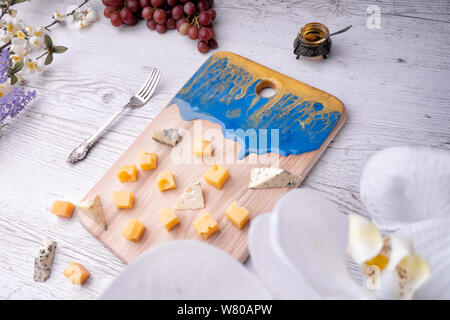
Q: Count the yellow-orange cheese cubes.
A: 12